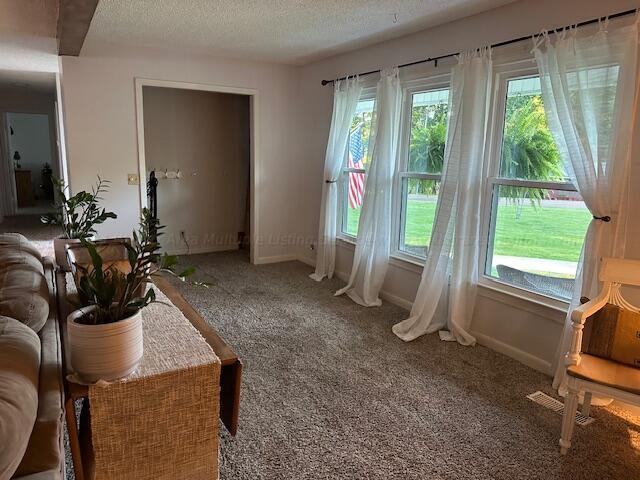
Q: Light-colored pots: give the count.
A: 1